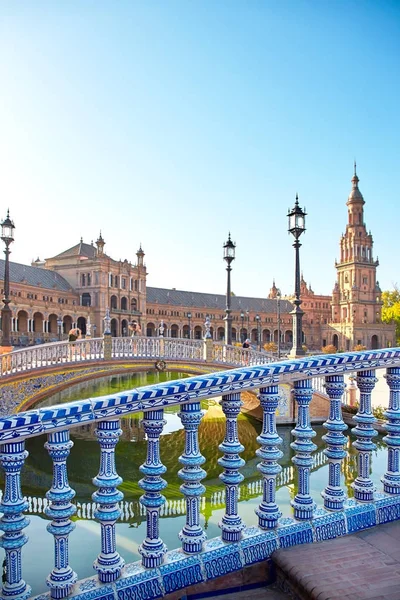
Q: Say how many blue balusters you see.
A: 11